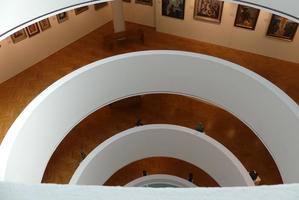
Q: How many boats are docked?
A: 0